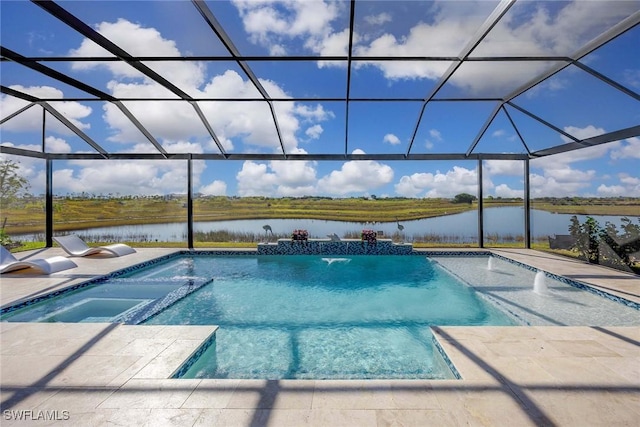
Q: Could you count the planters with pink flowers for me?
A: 2